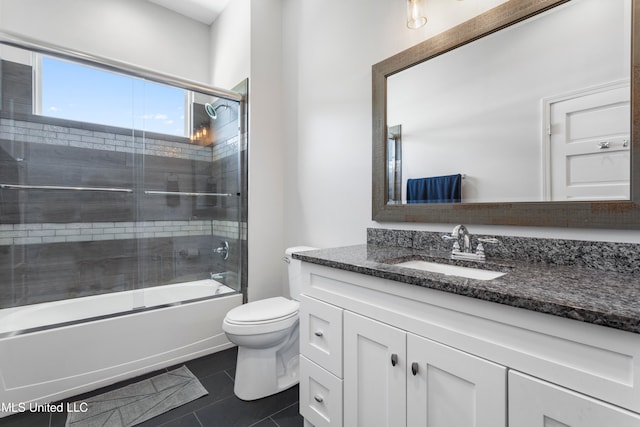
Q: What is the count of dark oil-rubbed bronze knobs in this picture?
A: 4